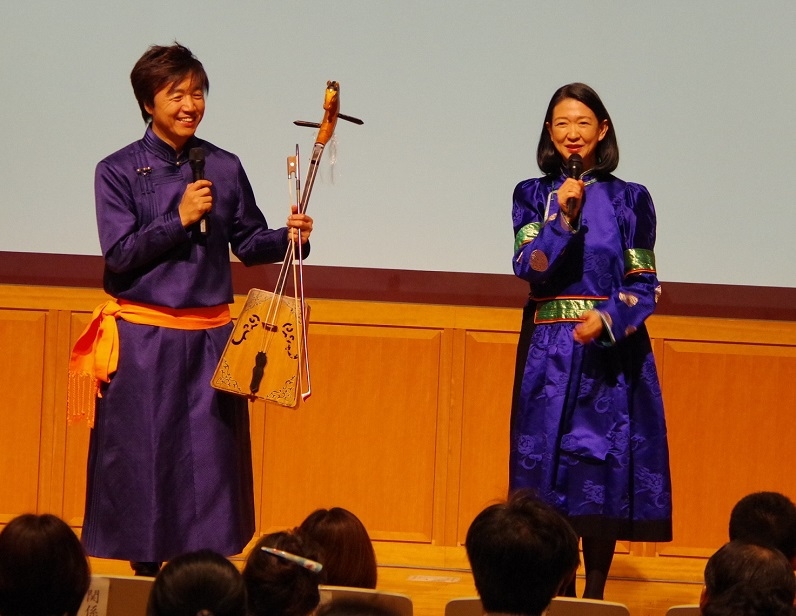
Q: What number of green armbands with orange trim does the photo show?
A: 2